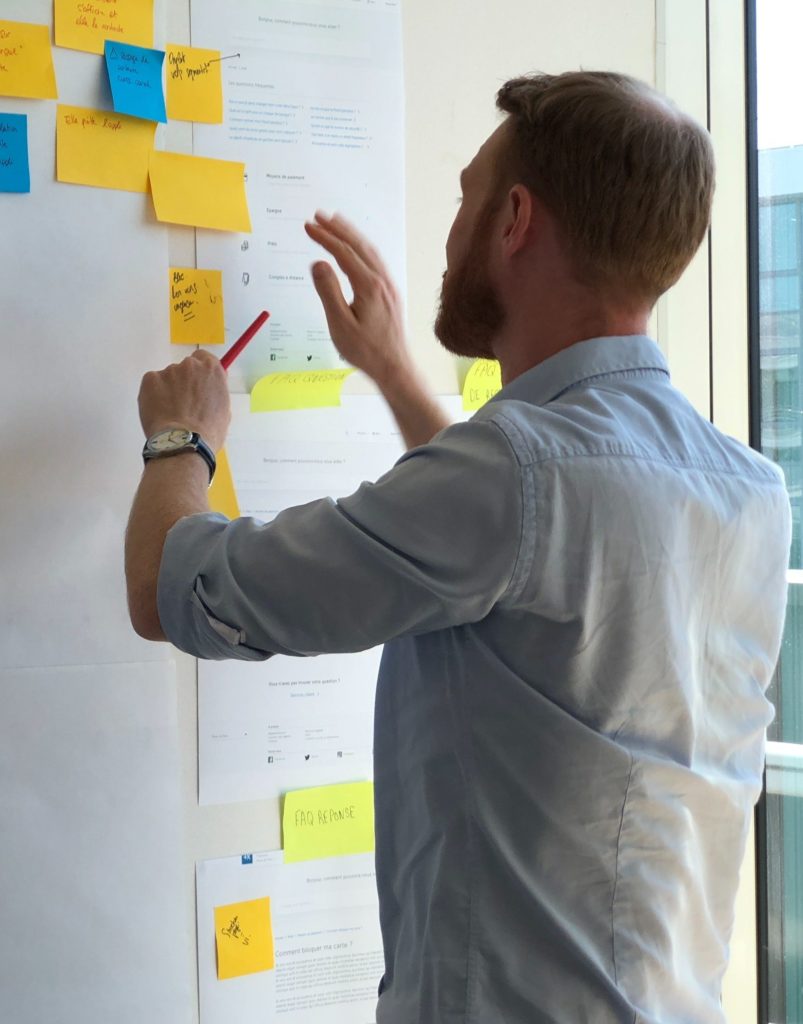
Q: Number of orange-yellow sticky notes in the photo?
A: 8